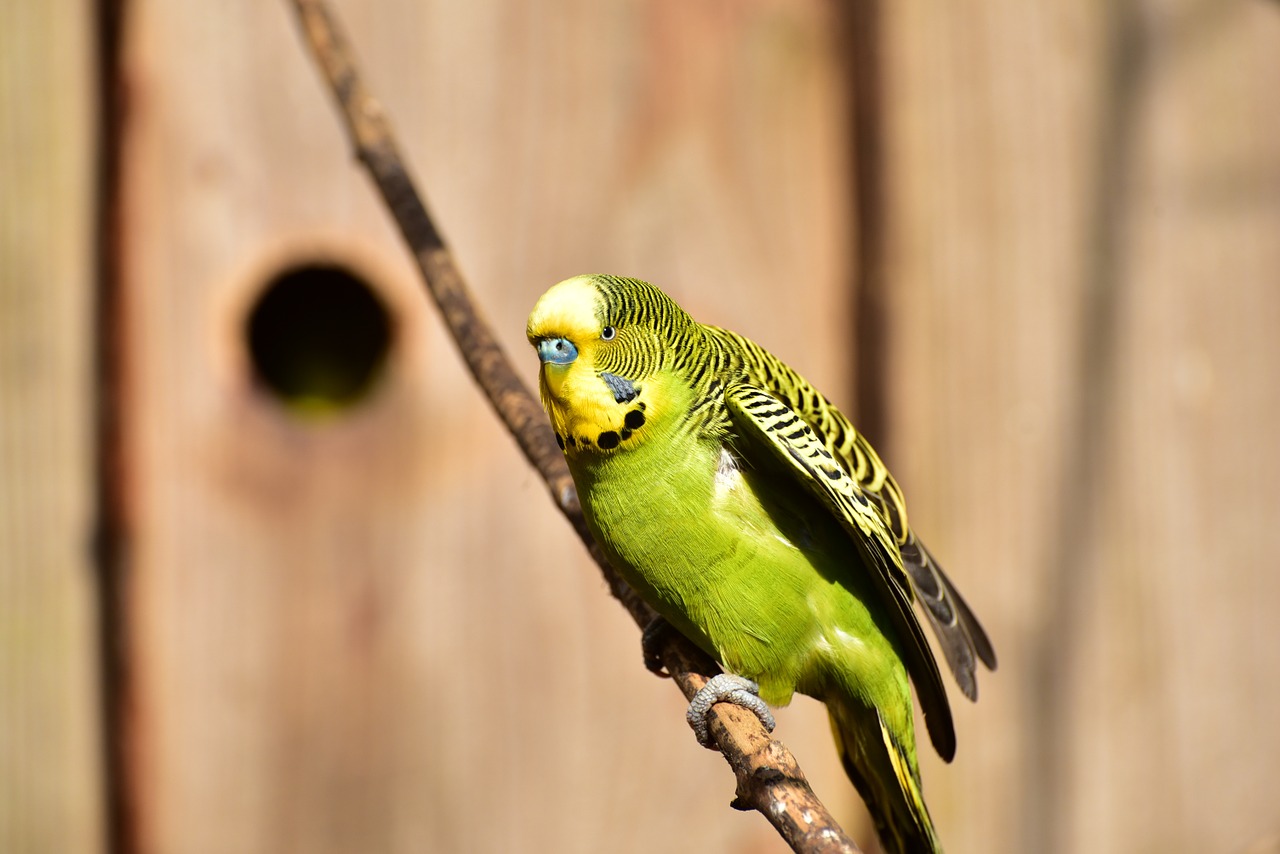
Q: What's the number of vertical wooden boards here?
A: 3